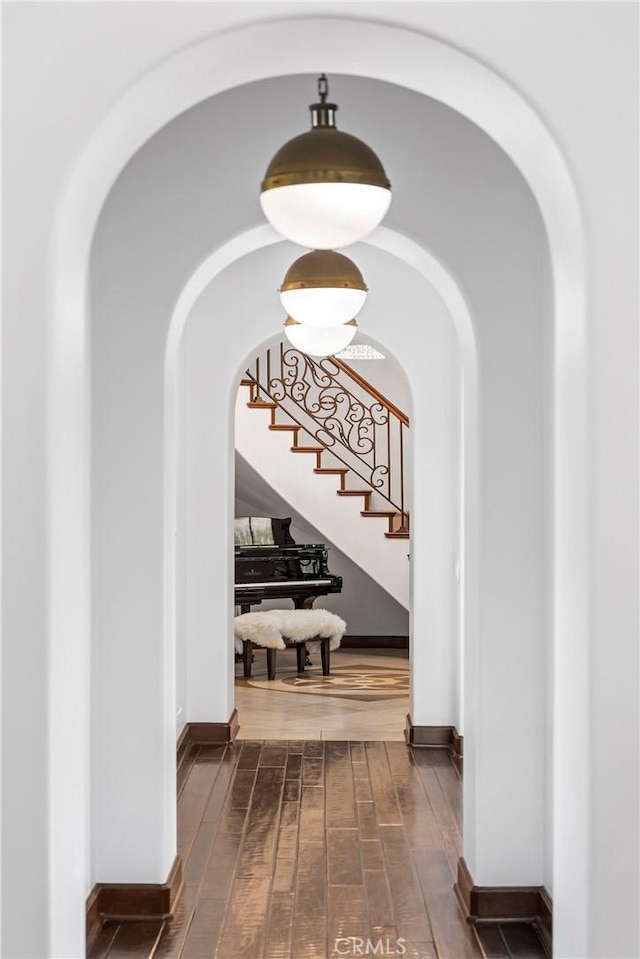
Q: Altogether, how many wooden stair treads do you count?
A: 8